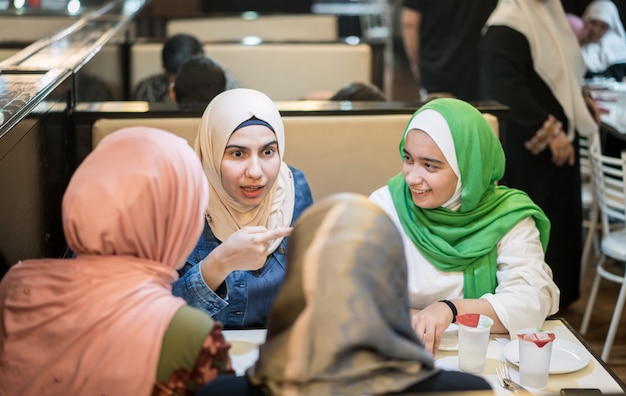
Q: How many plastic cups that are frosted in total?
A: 2